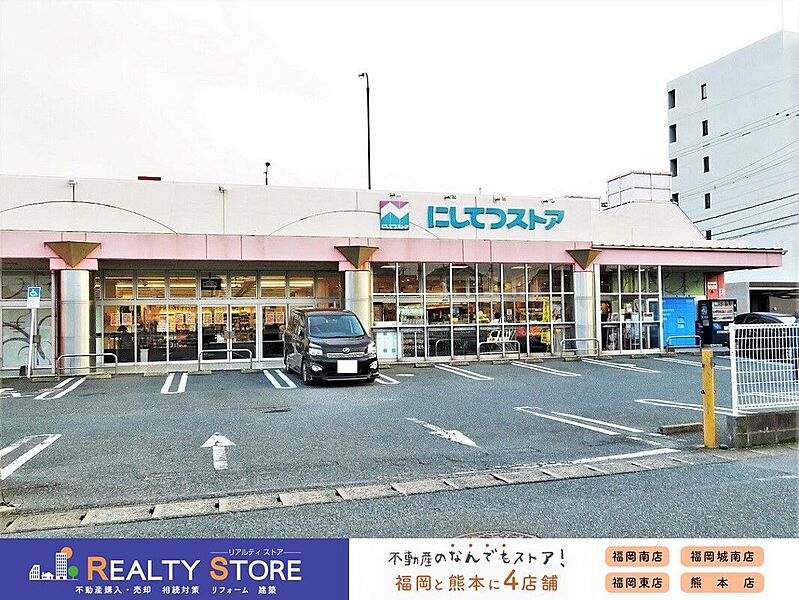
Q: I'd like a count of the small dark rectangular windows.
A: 9